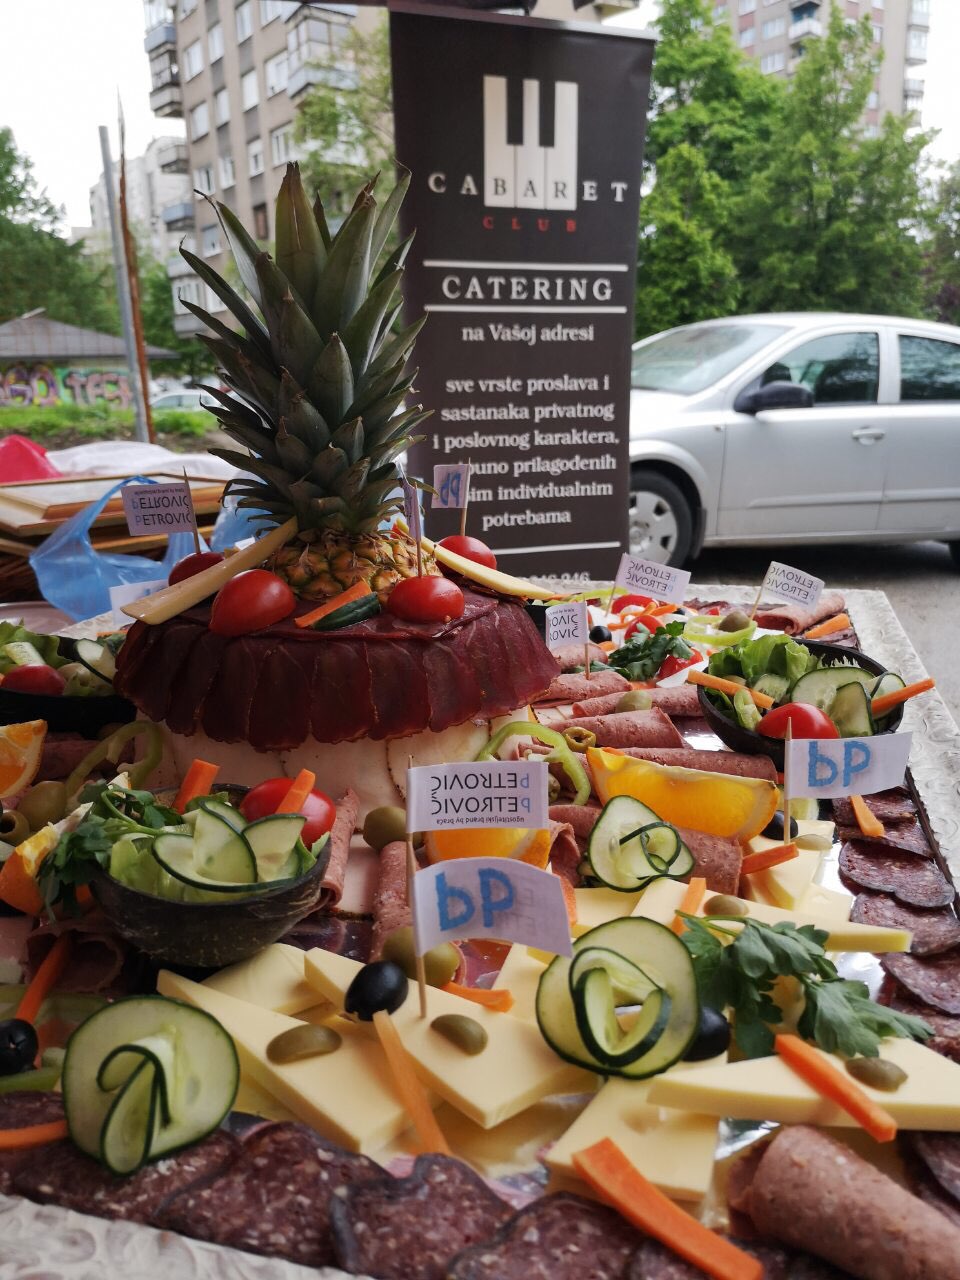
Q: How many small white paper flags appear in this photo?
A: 10